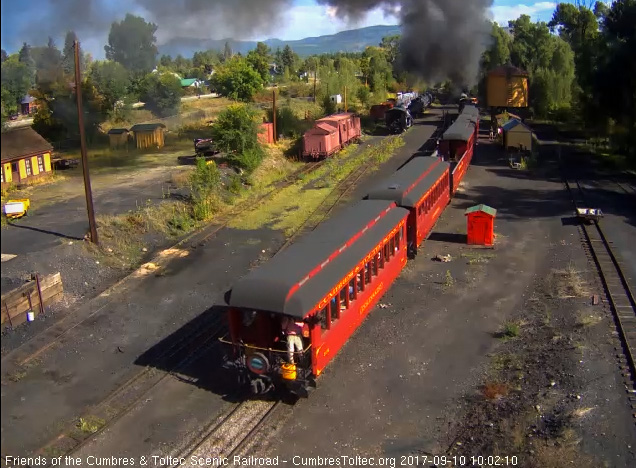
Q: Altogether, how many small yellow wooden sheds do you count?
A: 2